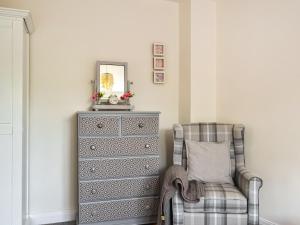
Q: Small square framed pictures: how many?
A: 3